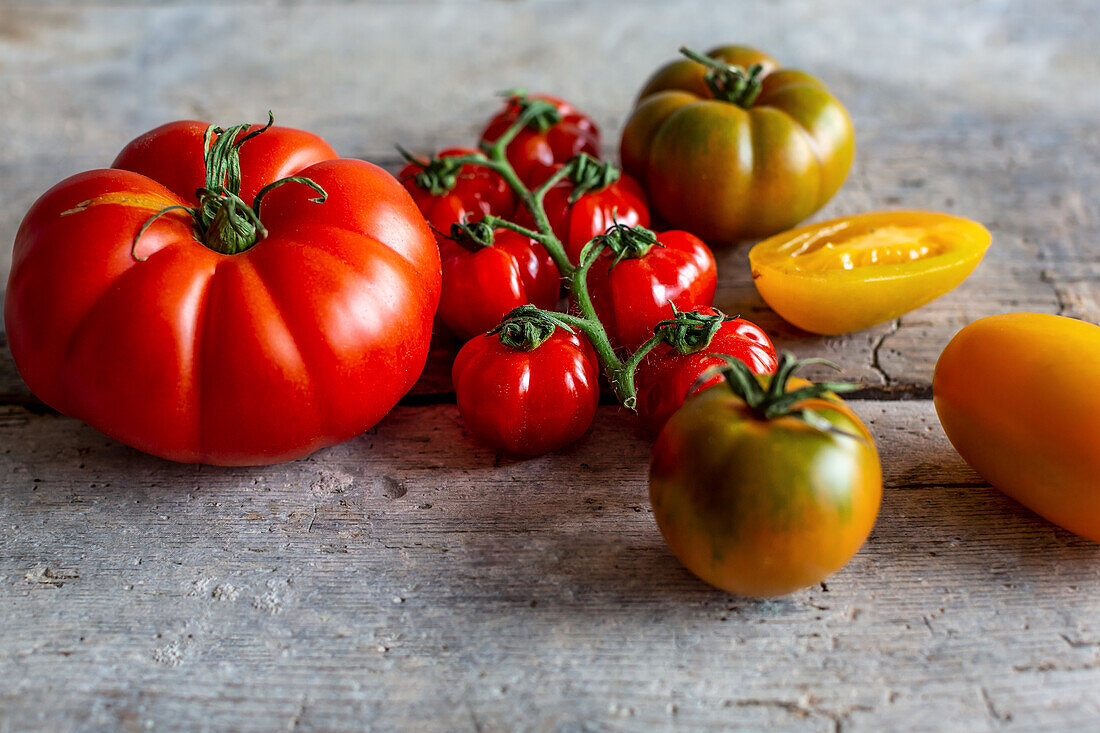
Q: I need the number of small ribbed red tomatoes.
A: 7